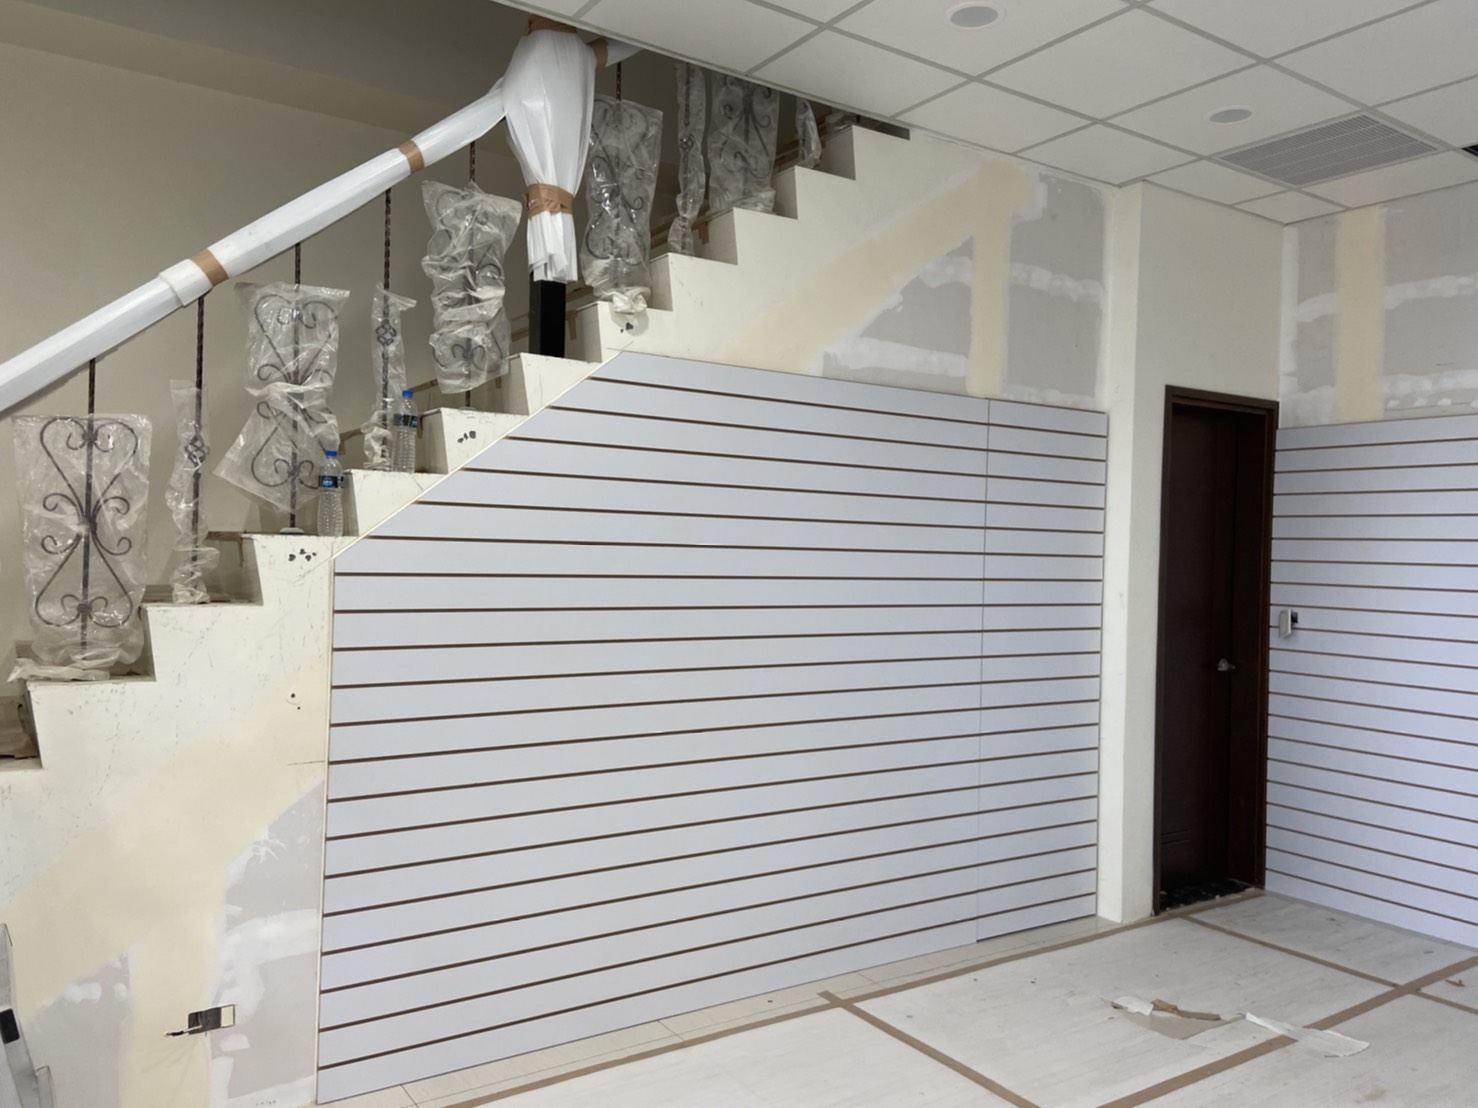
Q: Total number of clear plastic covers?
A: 9